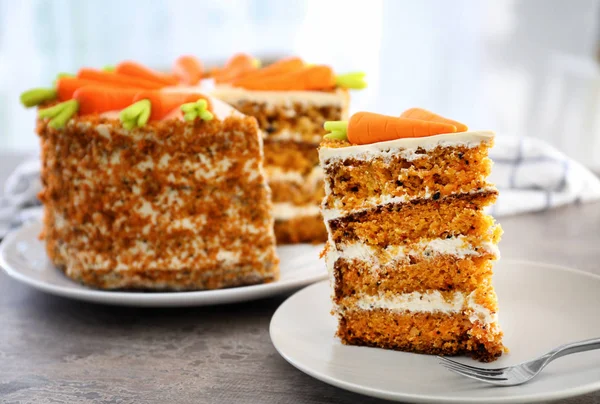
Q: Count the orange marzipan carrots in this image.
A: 12